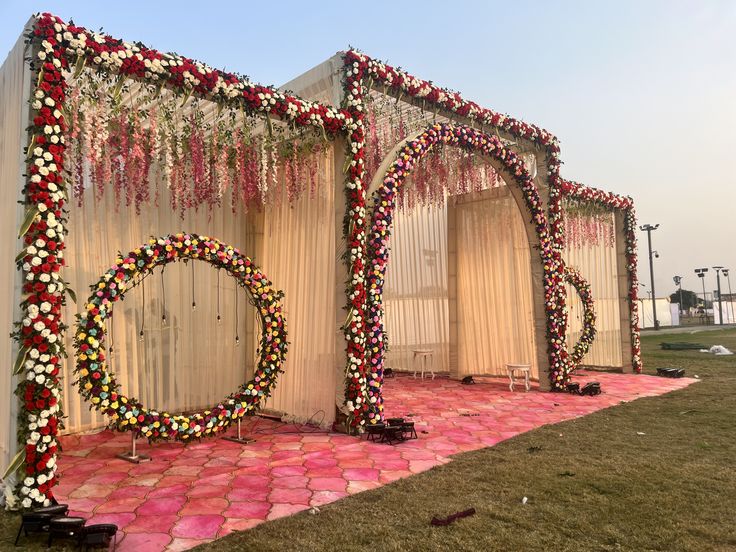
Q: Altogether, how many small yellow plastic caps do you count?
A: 0